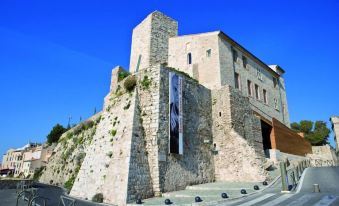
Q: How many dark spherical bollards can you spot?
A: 7